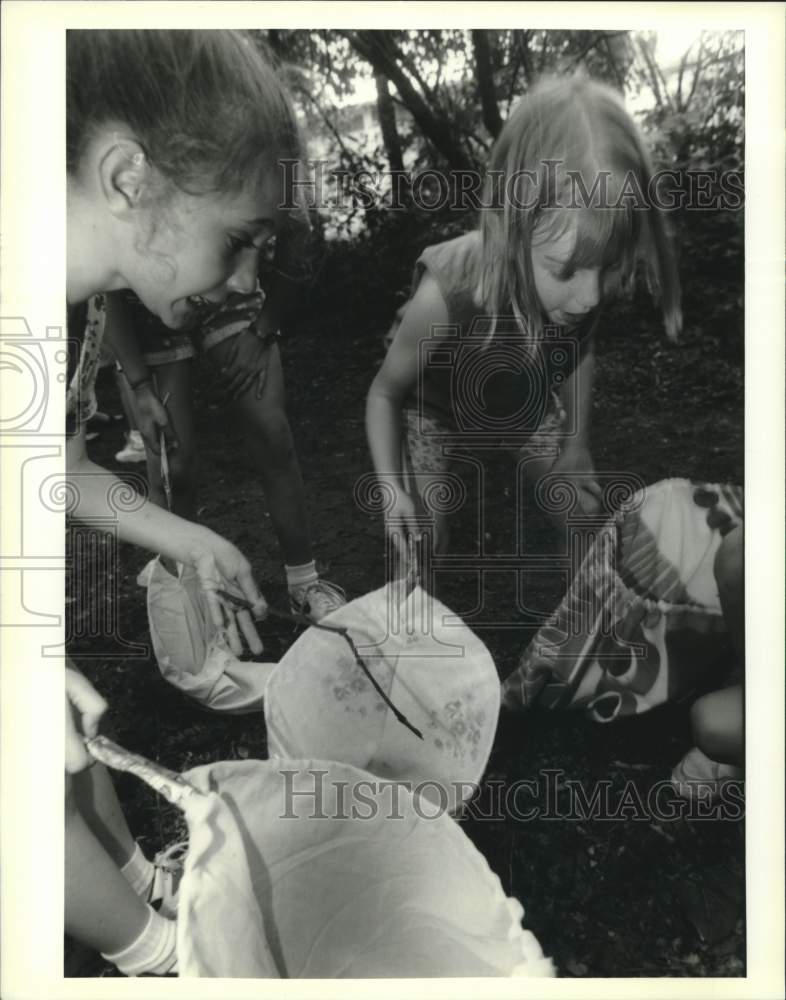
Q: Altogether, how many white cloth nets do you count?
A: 3